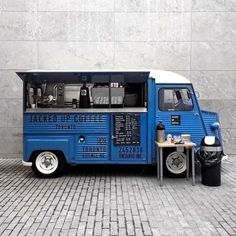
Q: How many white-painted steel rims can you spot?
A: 2